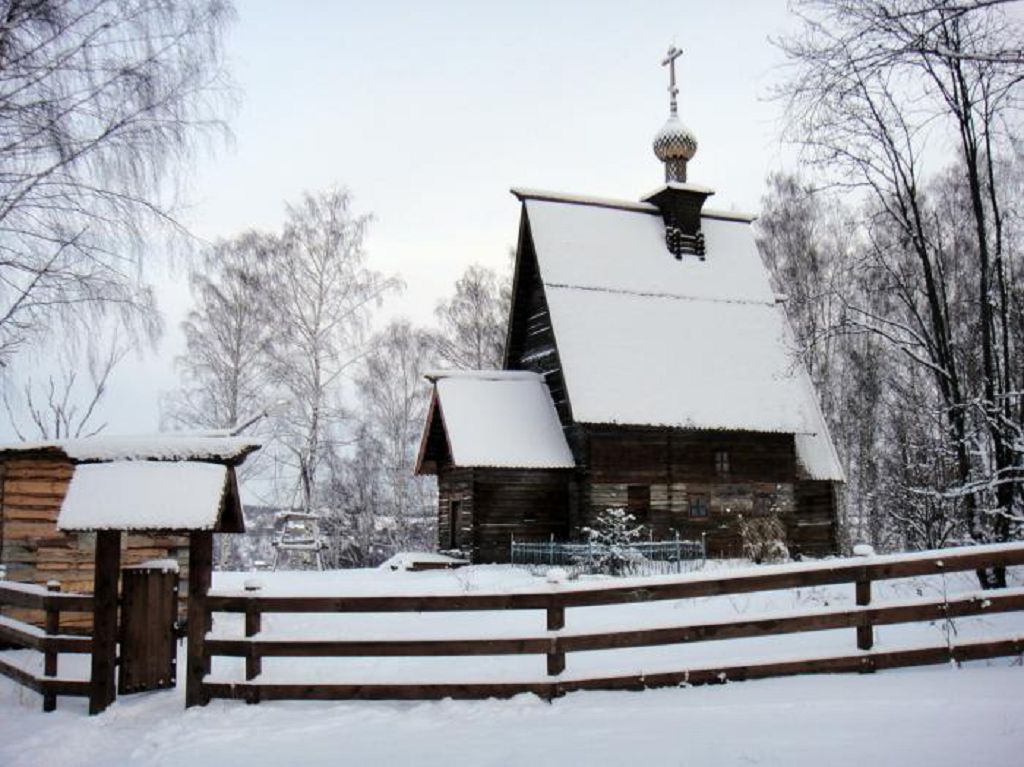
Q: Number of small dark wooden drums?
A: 1